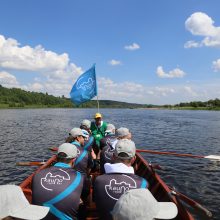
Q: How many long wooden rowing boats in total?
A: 1